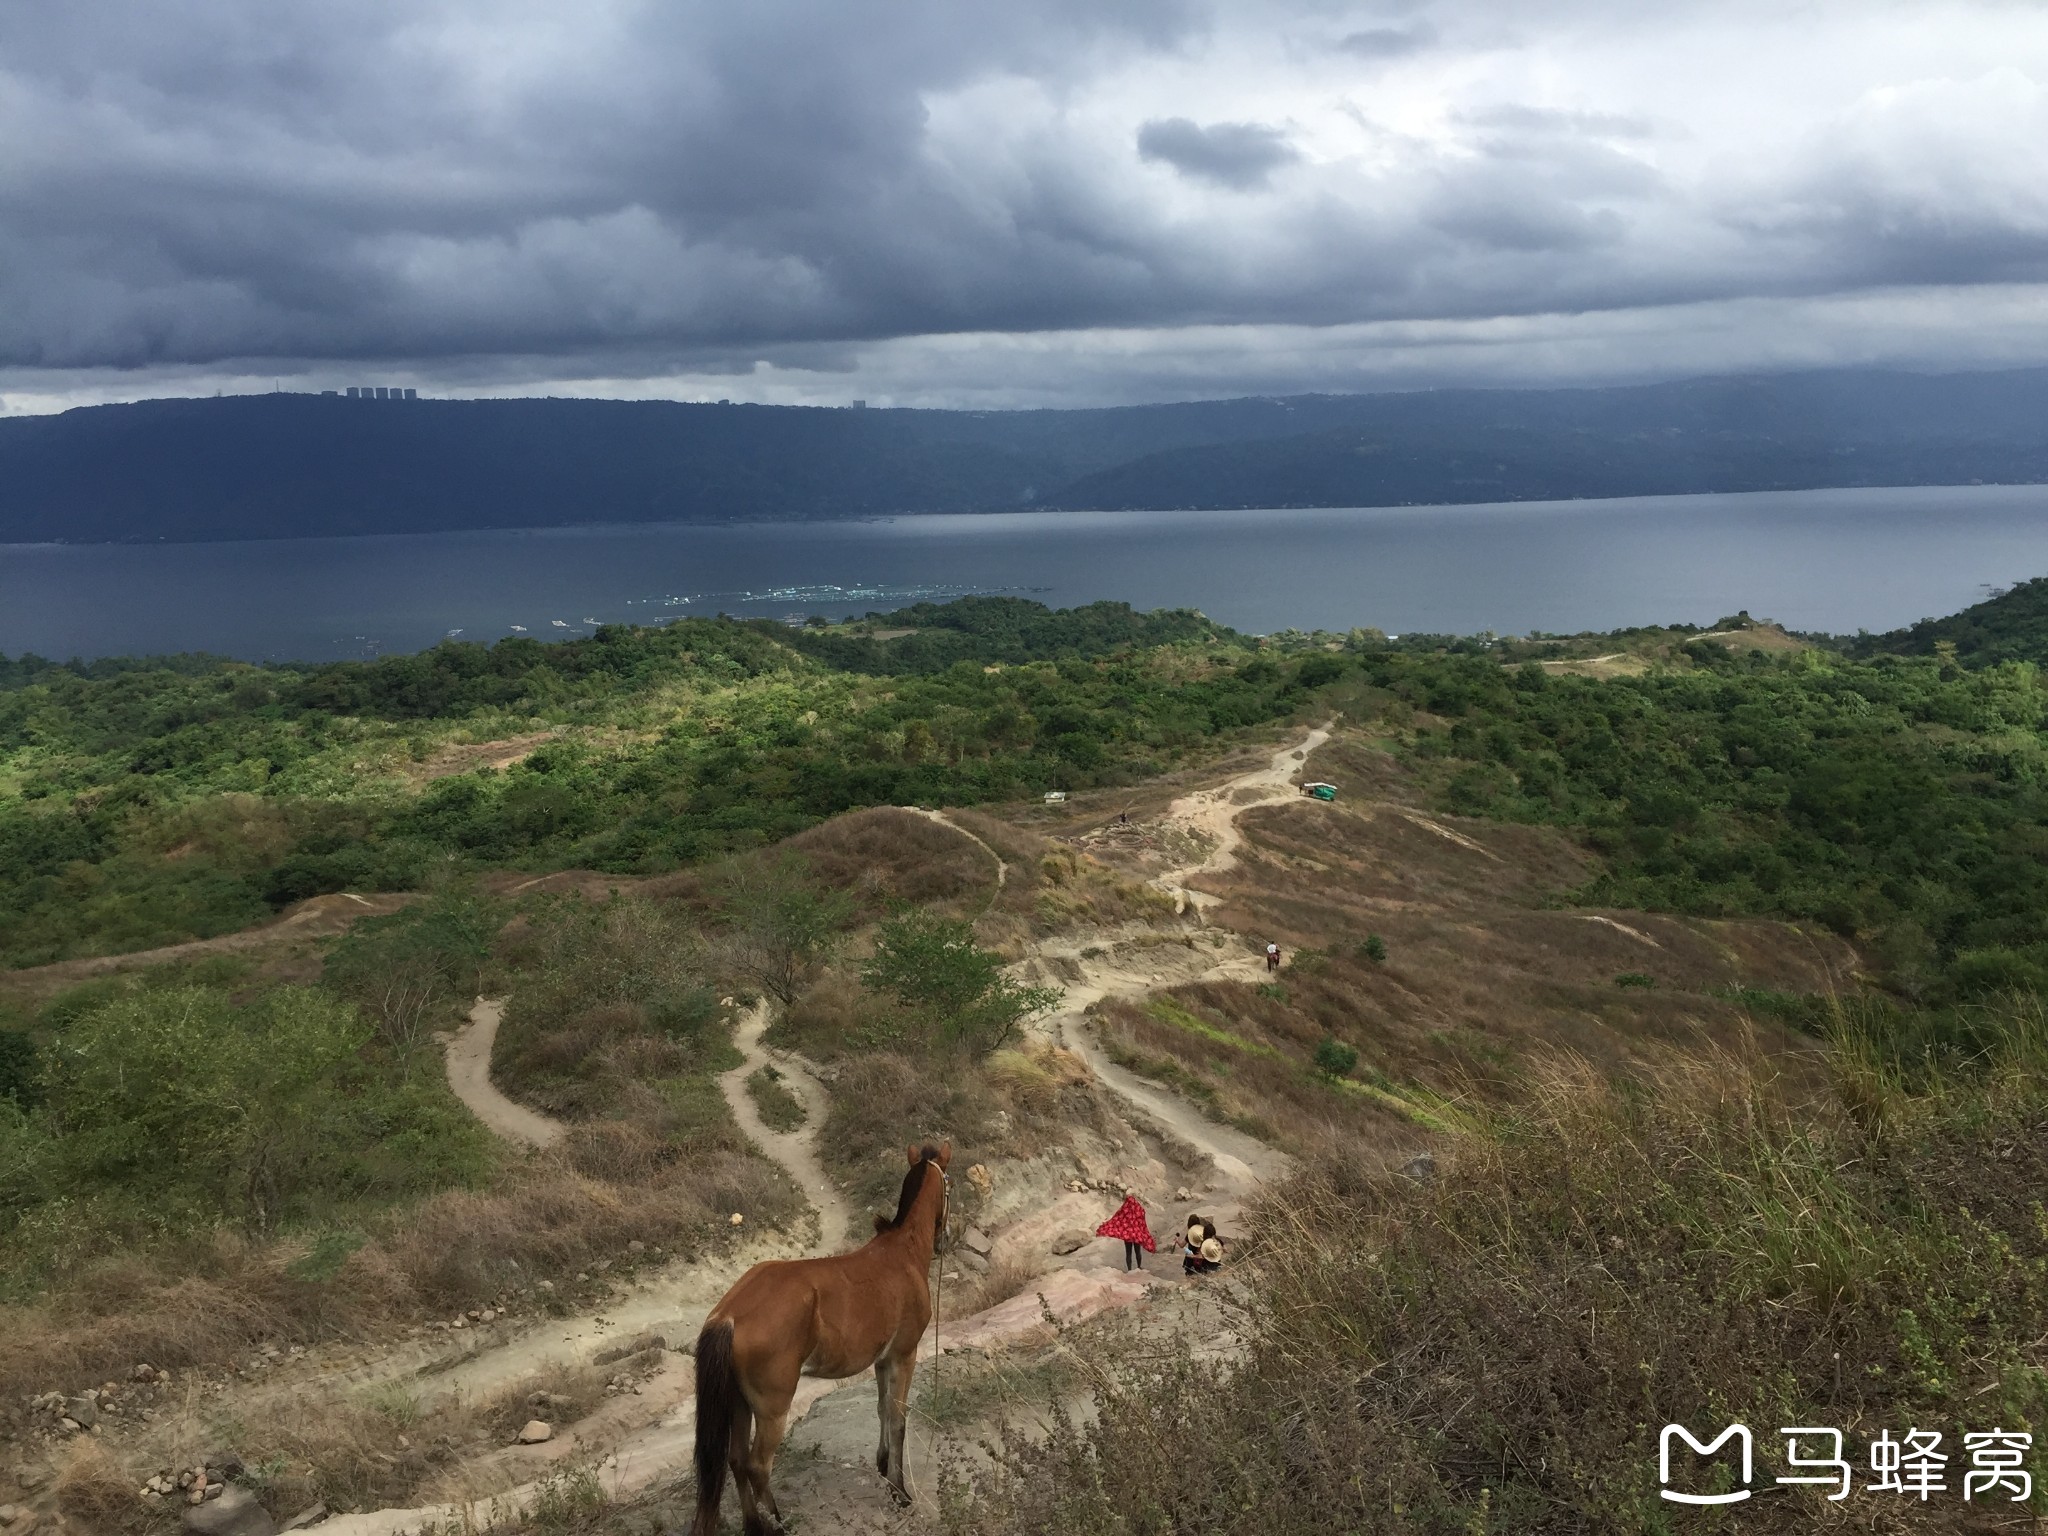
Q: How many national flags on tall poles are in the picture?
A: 0